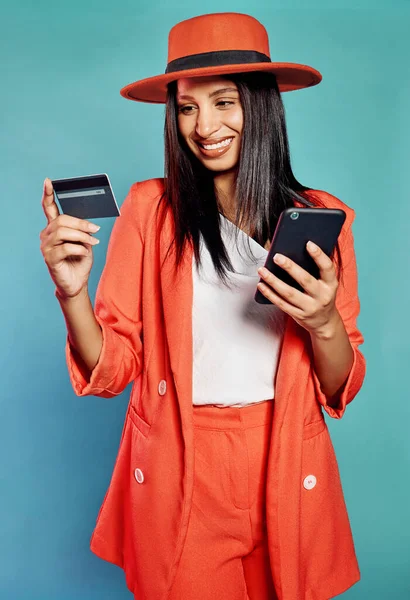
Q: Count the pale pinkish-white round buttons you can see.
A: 3